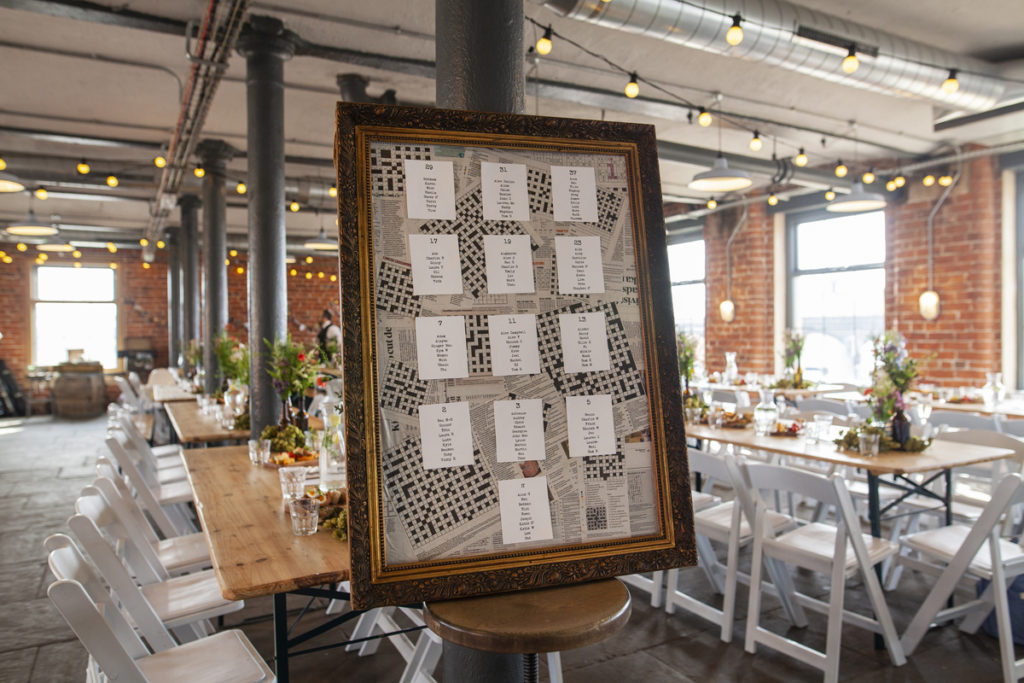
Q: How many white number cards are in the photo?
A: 13